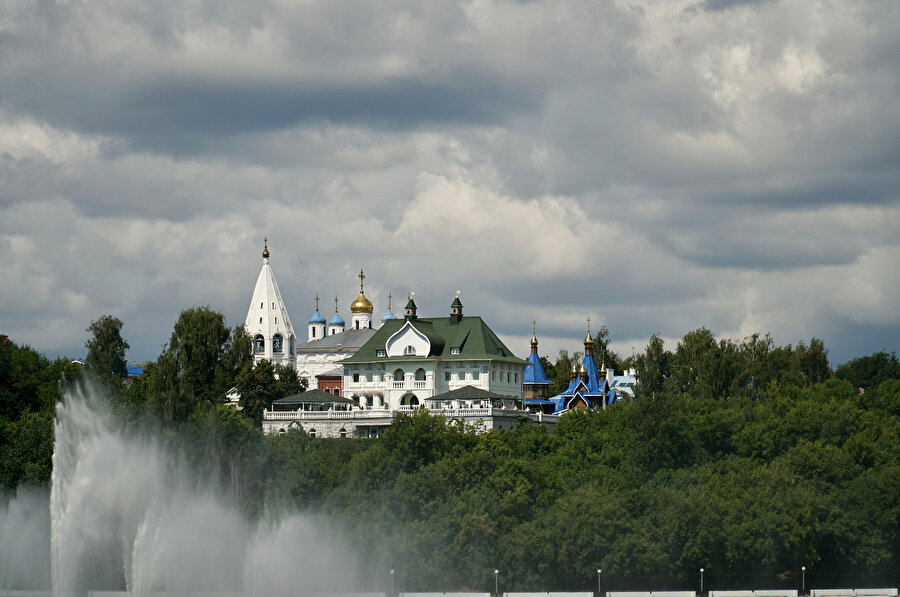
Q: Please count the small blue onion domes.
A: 3